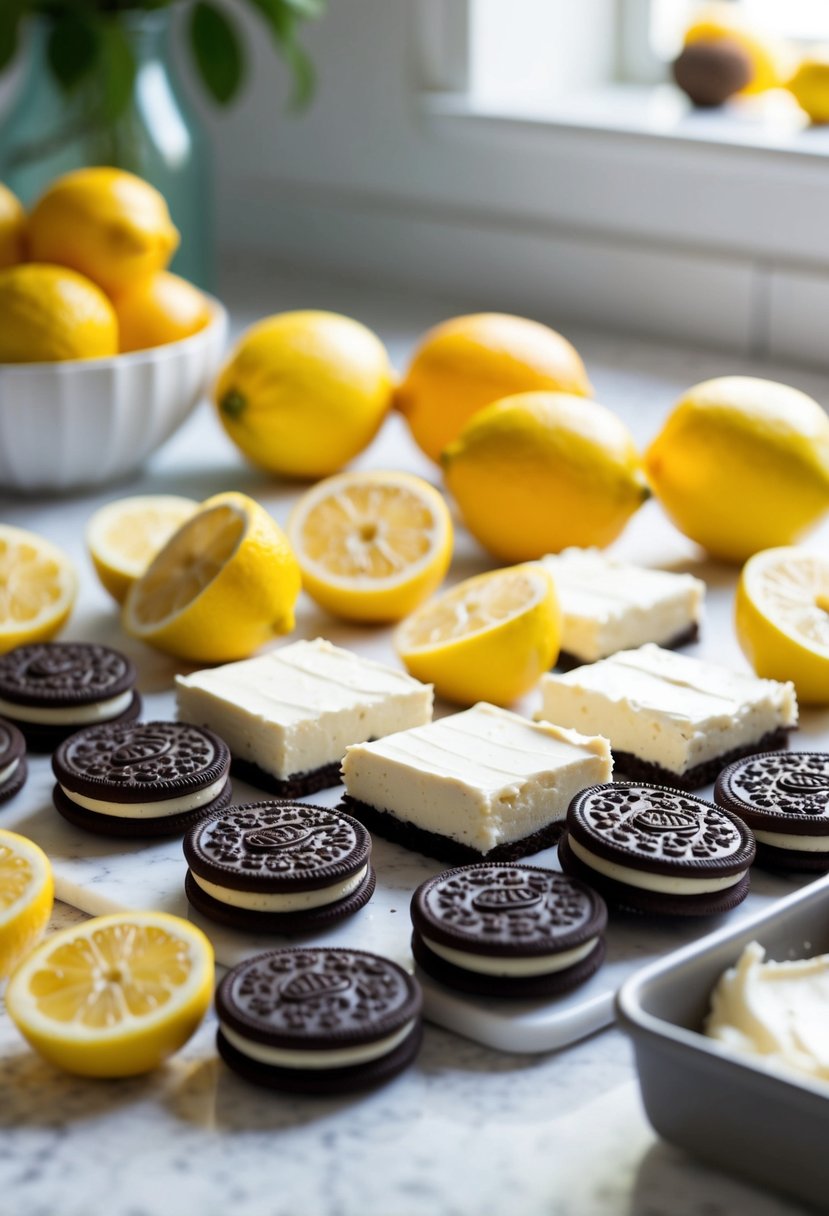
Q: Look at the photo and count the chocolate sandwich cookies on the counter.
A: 8